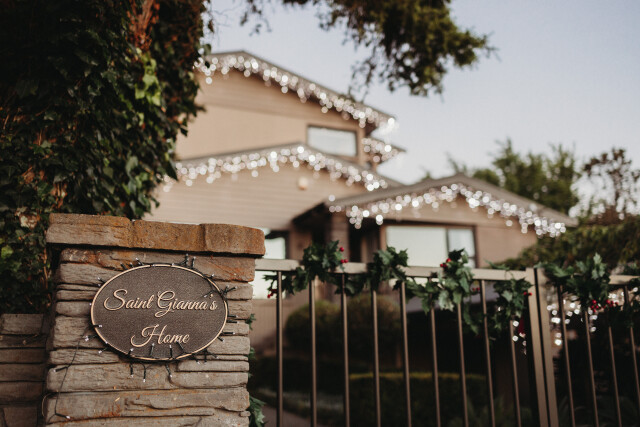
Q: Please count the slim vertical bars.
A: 13